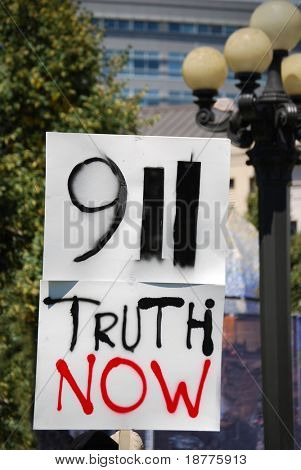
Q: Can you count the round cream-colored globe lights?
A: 4